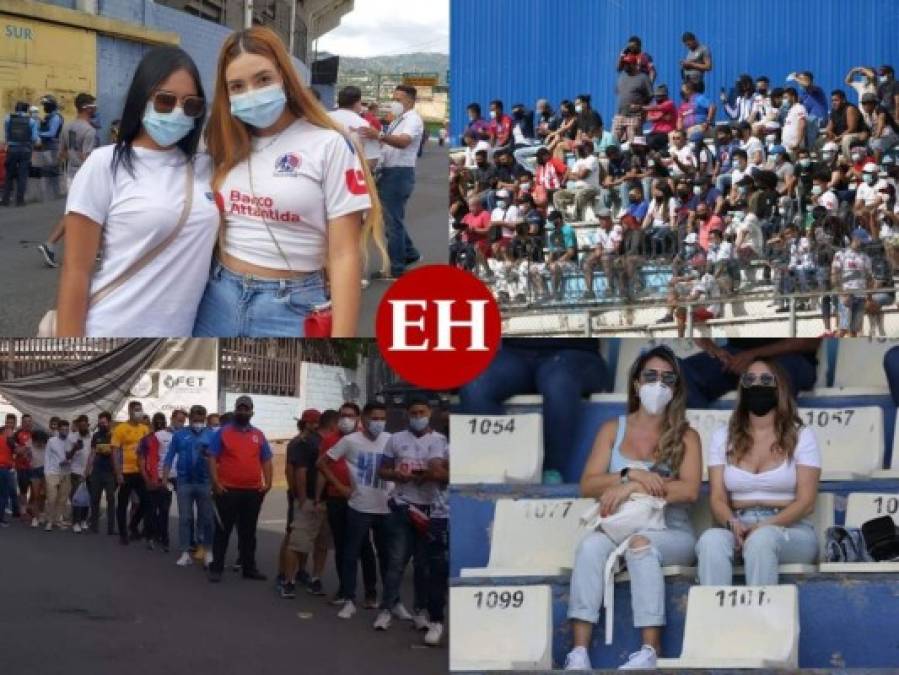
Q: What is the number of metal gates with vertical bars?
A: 2